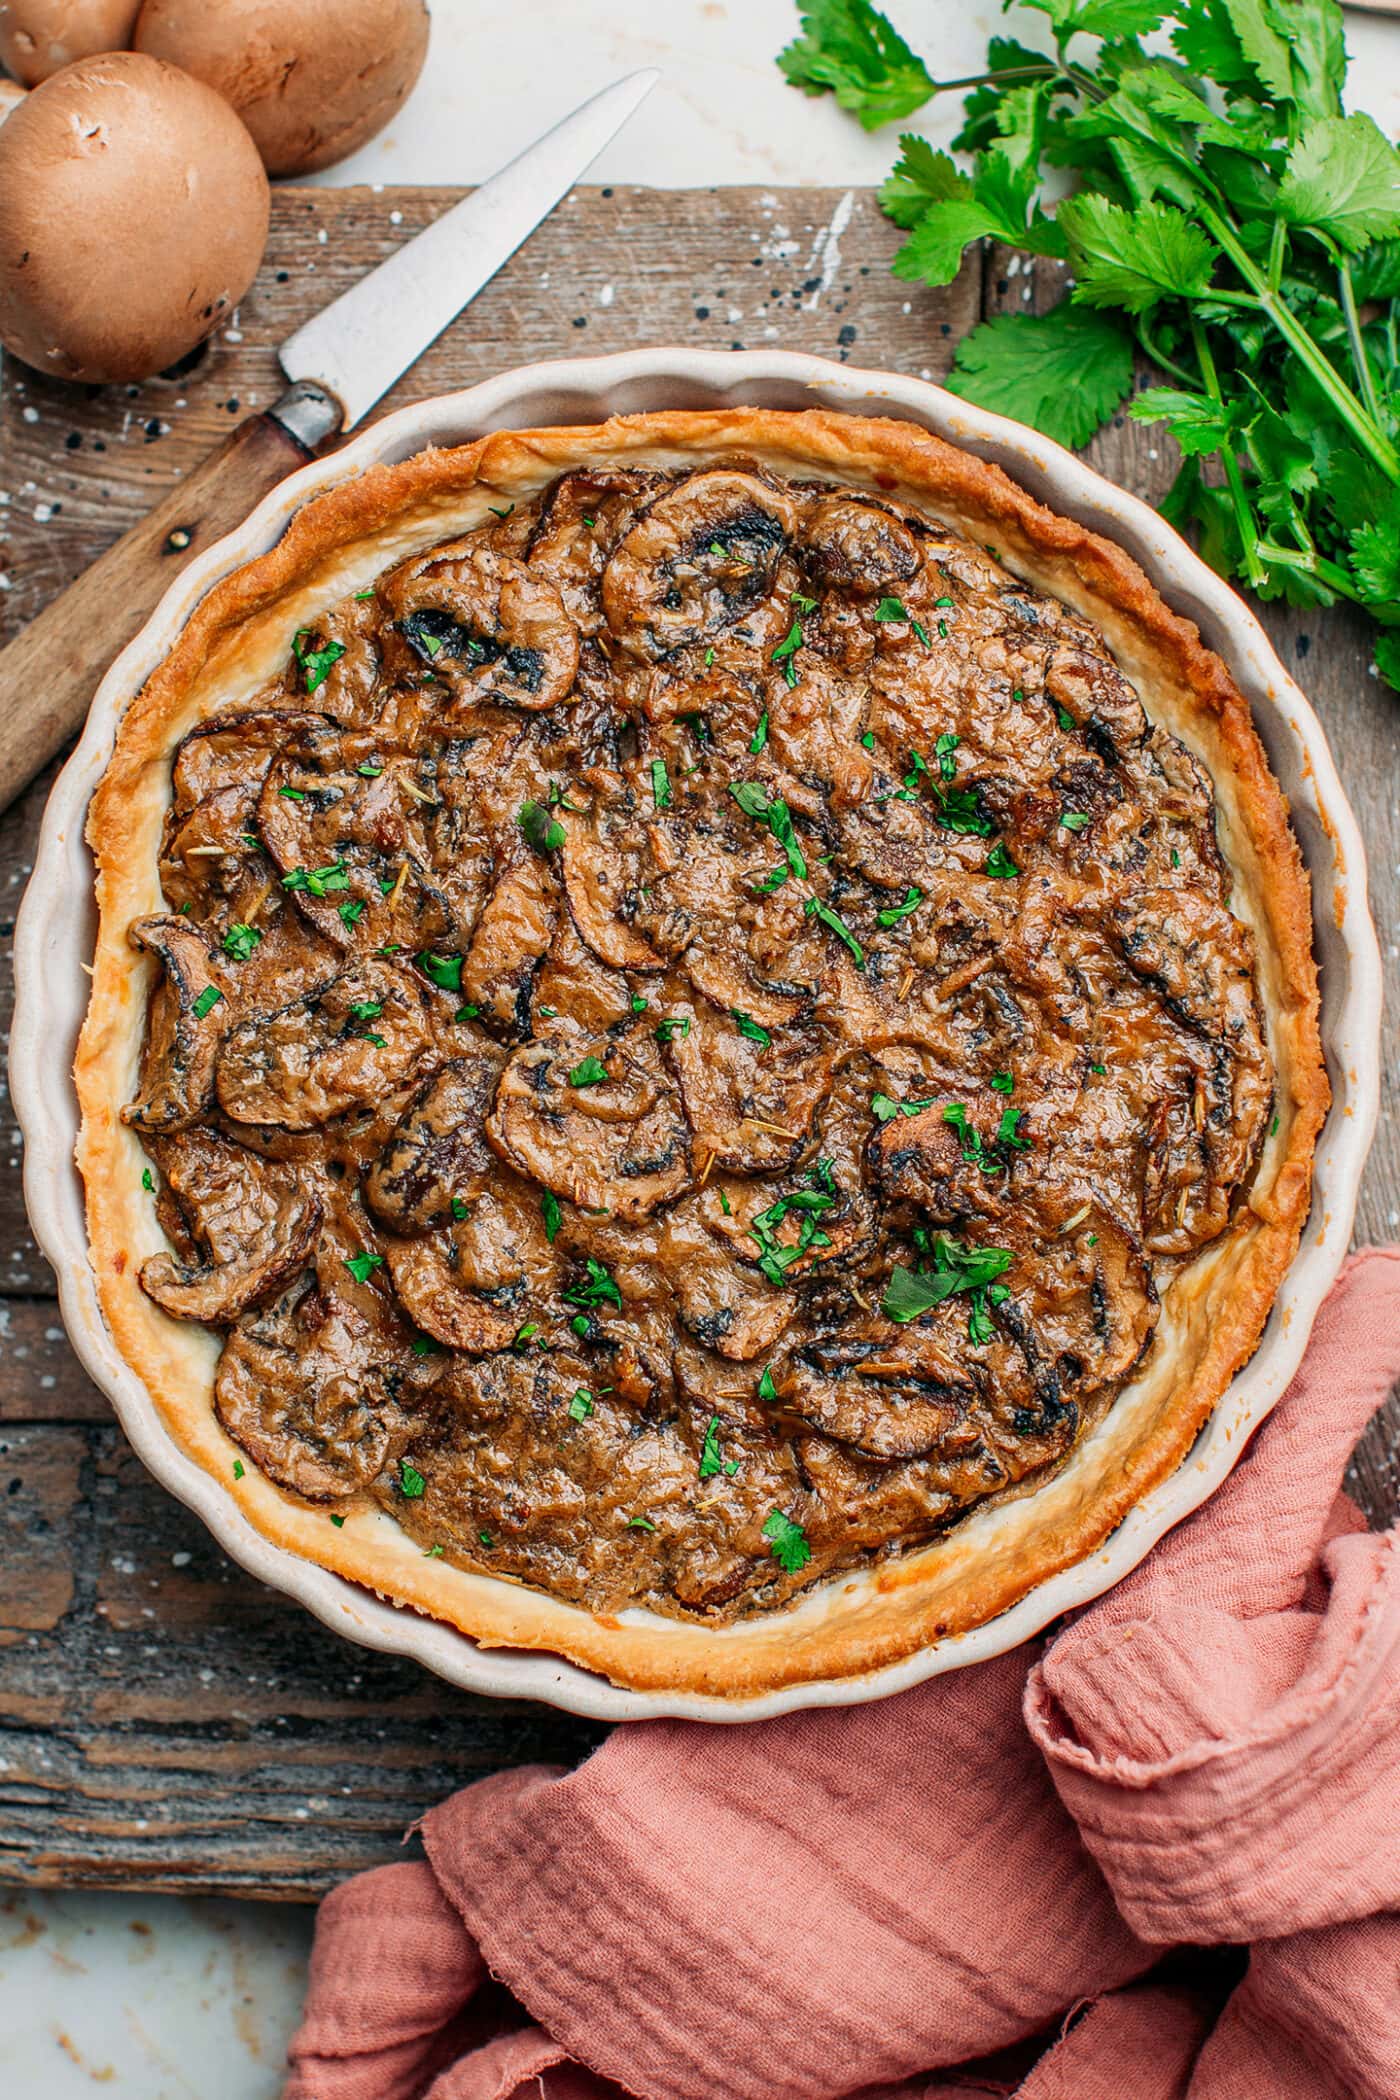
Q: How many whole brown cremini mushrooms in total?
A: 3